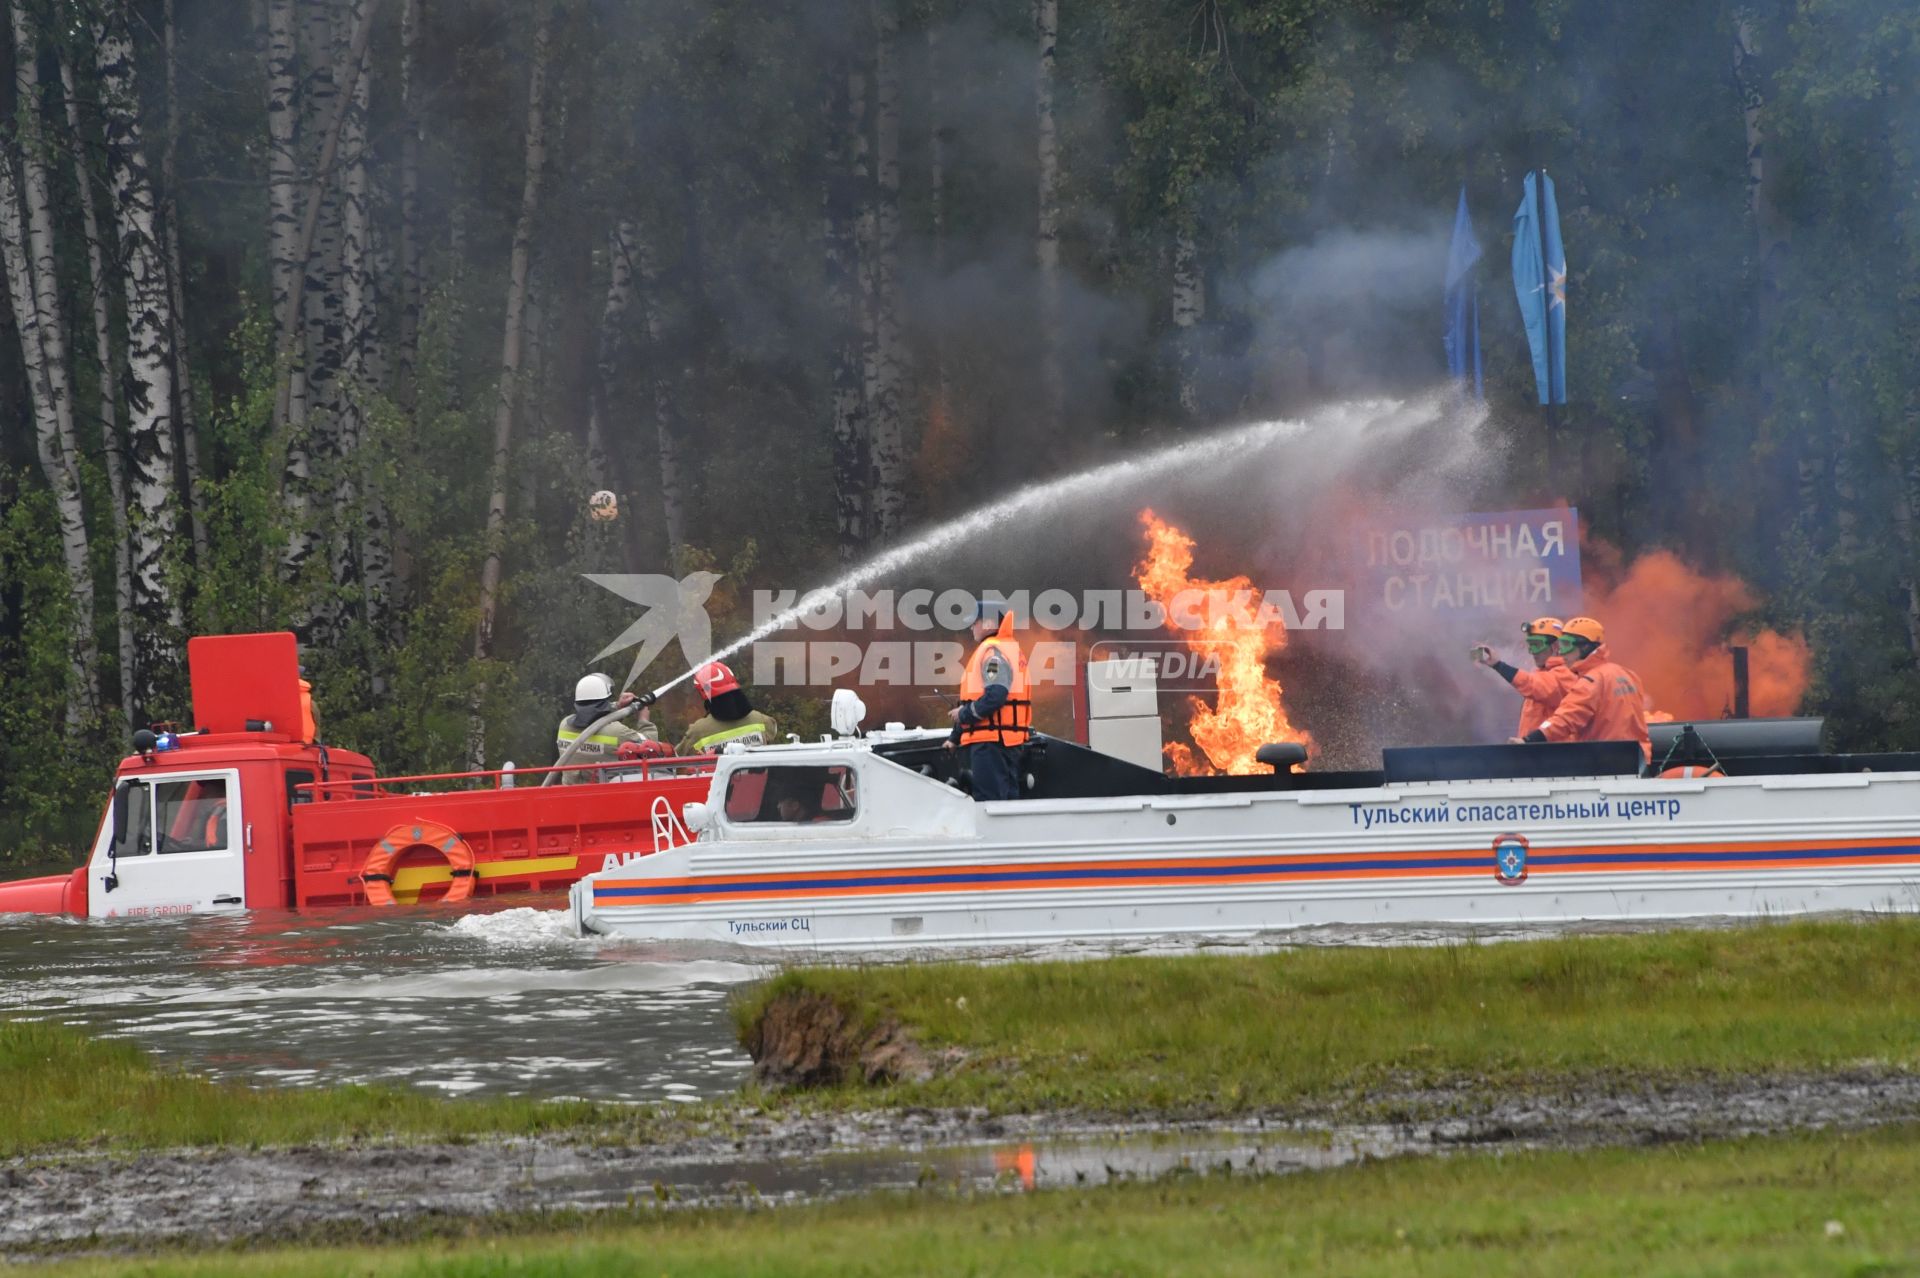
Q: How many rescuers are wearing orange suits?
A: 2